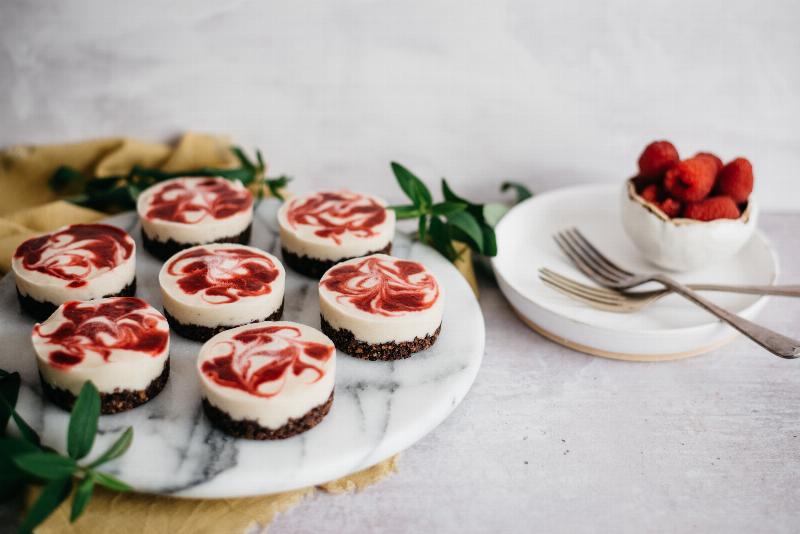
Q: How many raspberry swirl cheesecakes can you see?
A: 7